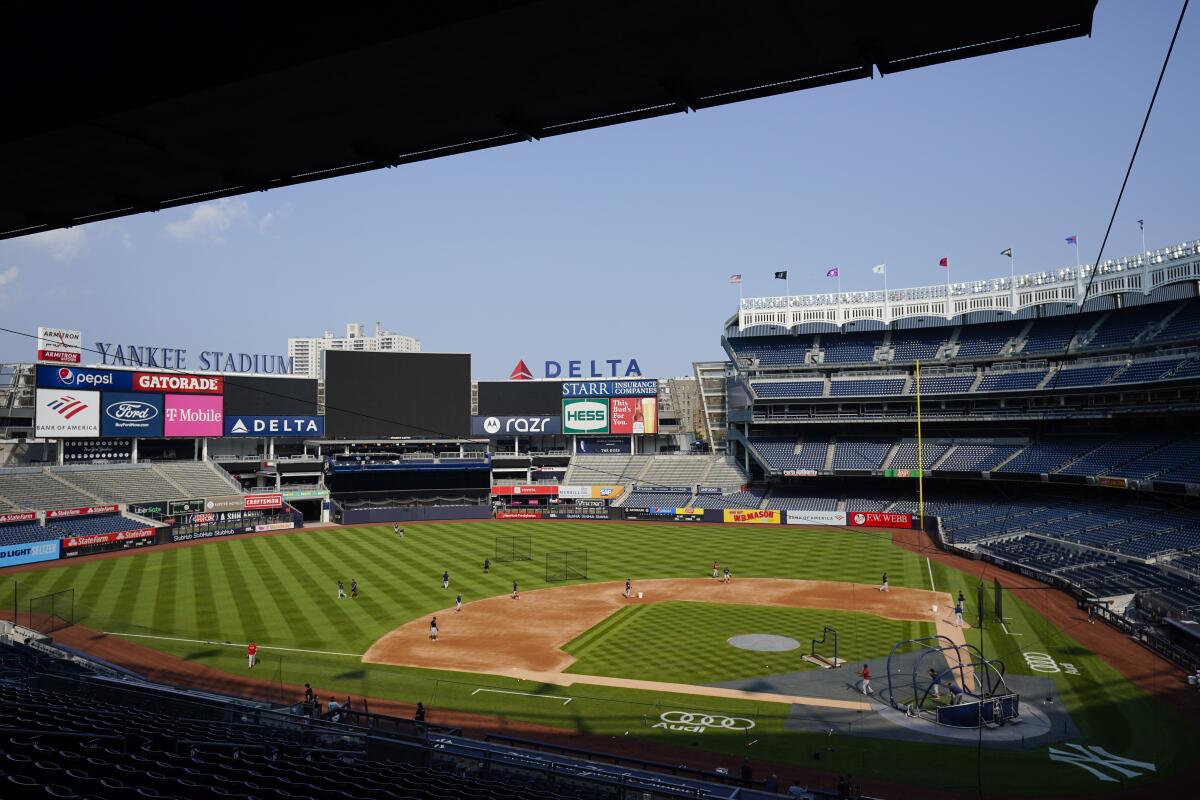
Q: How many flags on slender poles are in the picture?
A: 8